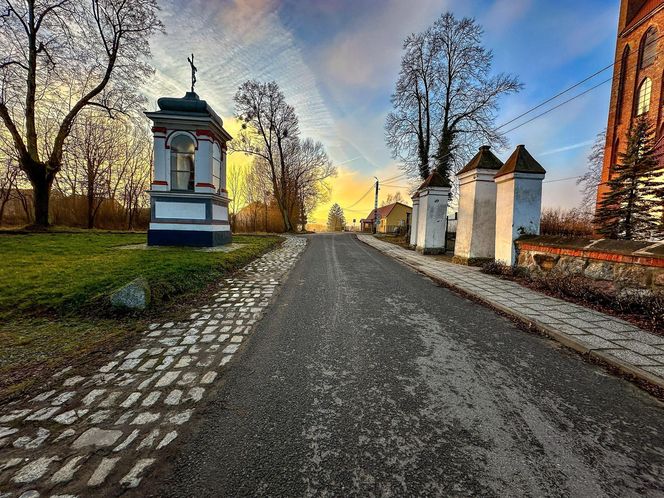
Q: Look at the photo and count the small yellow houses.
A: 1